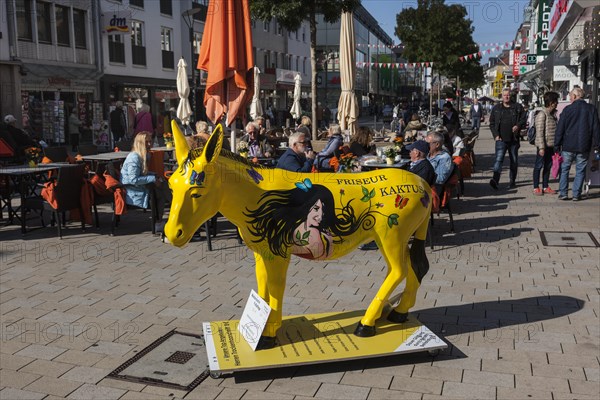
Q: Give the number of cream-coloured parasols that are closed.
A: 4